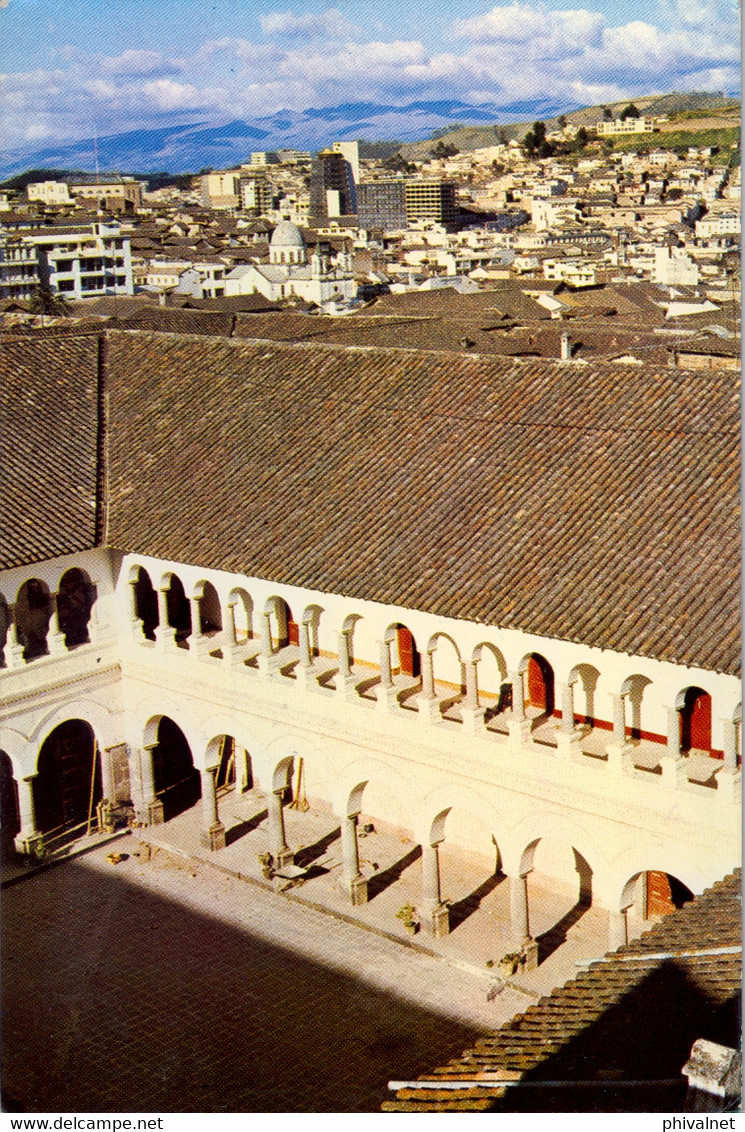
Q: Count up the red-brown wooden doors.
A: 5